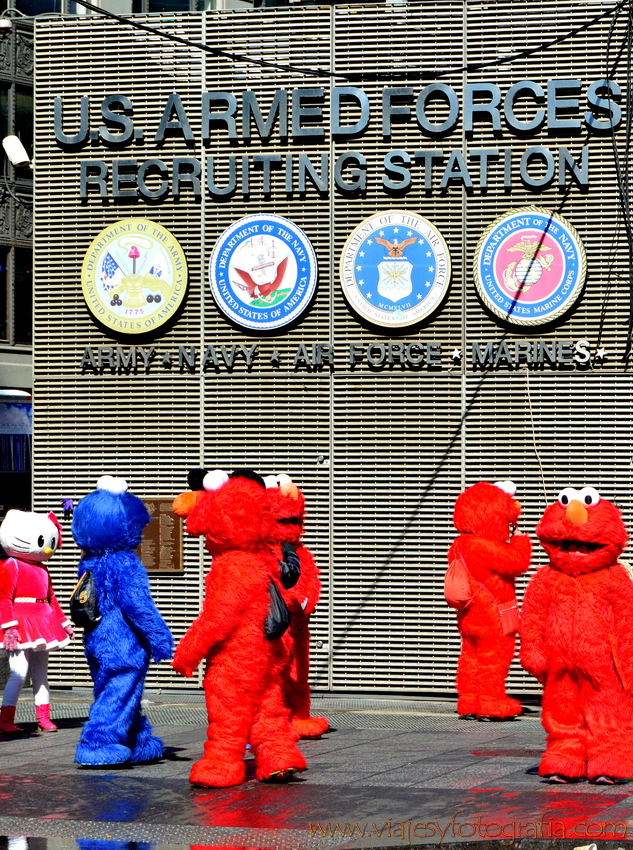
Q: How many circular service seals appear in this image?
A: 4